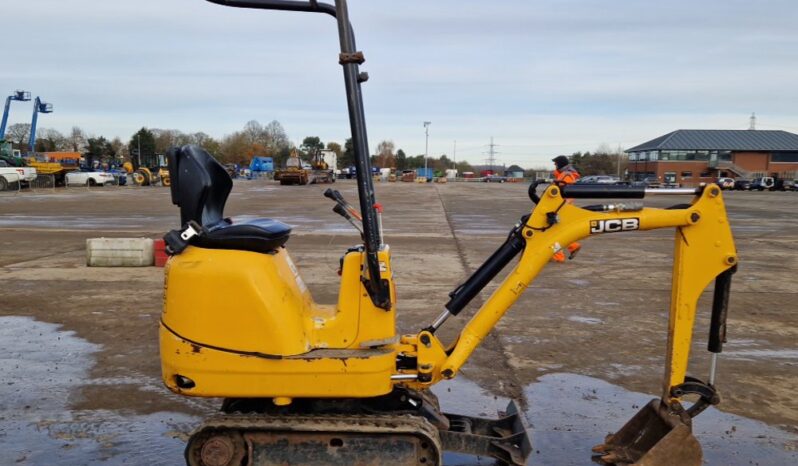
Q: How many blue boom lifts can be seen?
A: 2